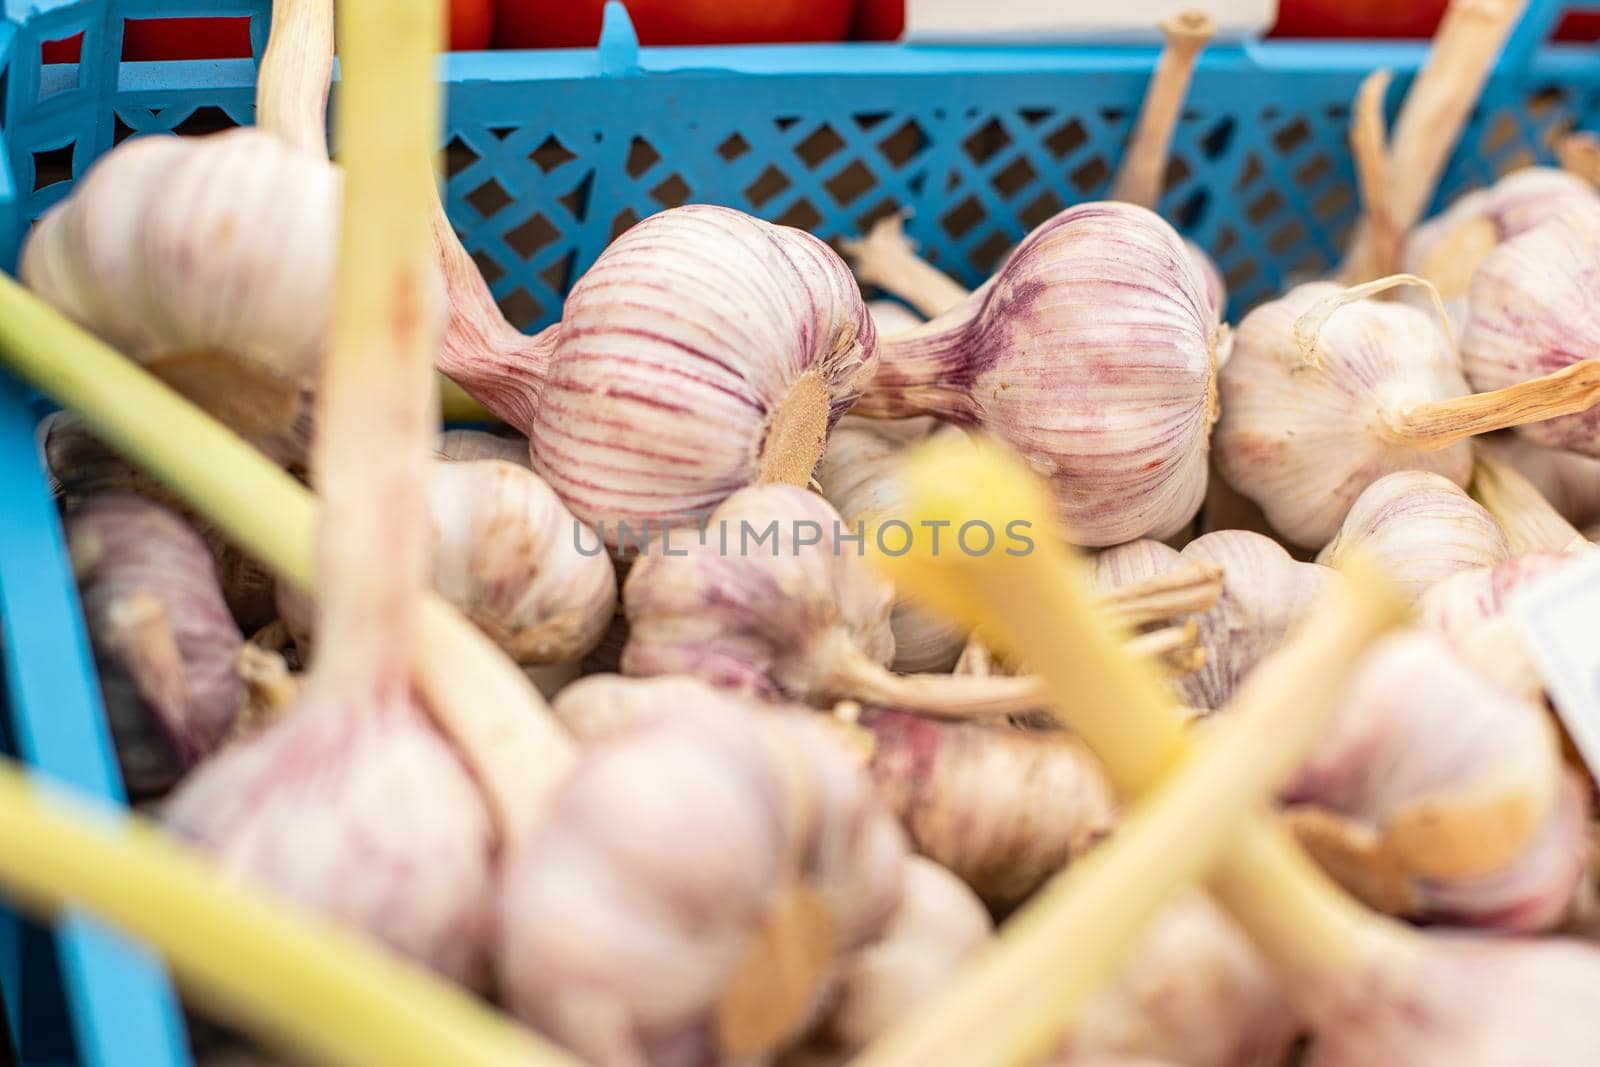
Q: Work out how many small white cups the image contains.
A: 0